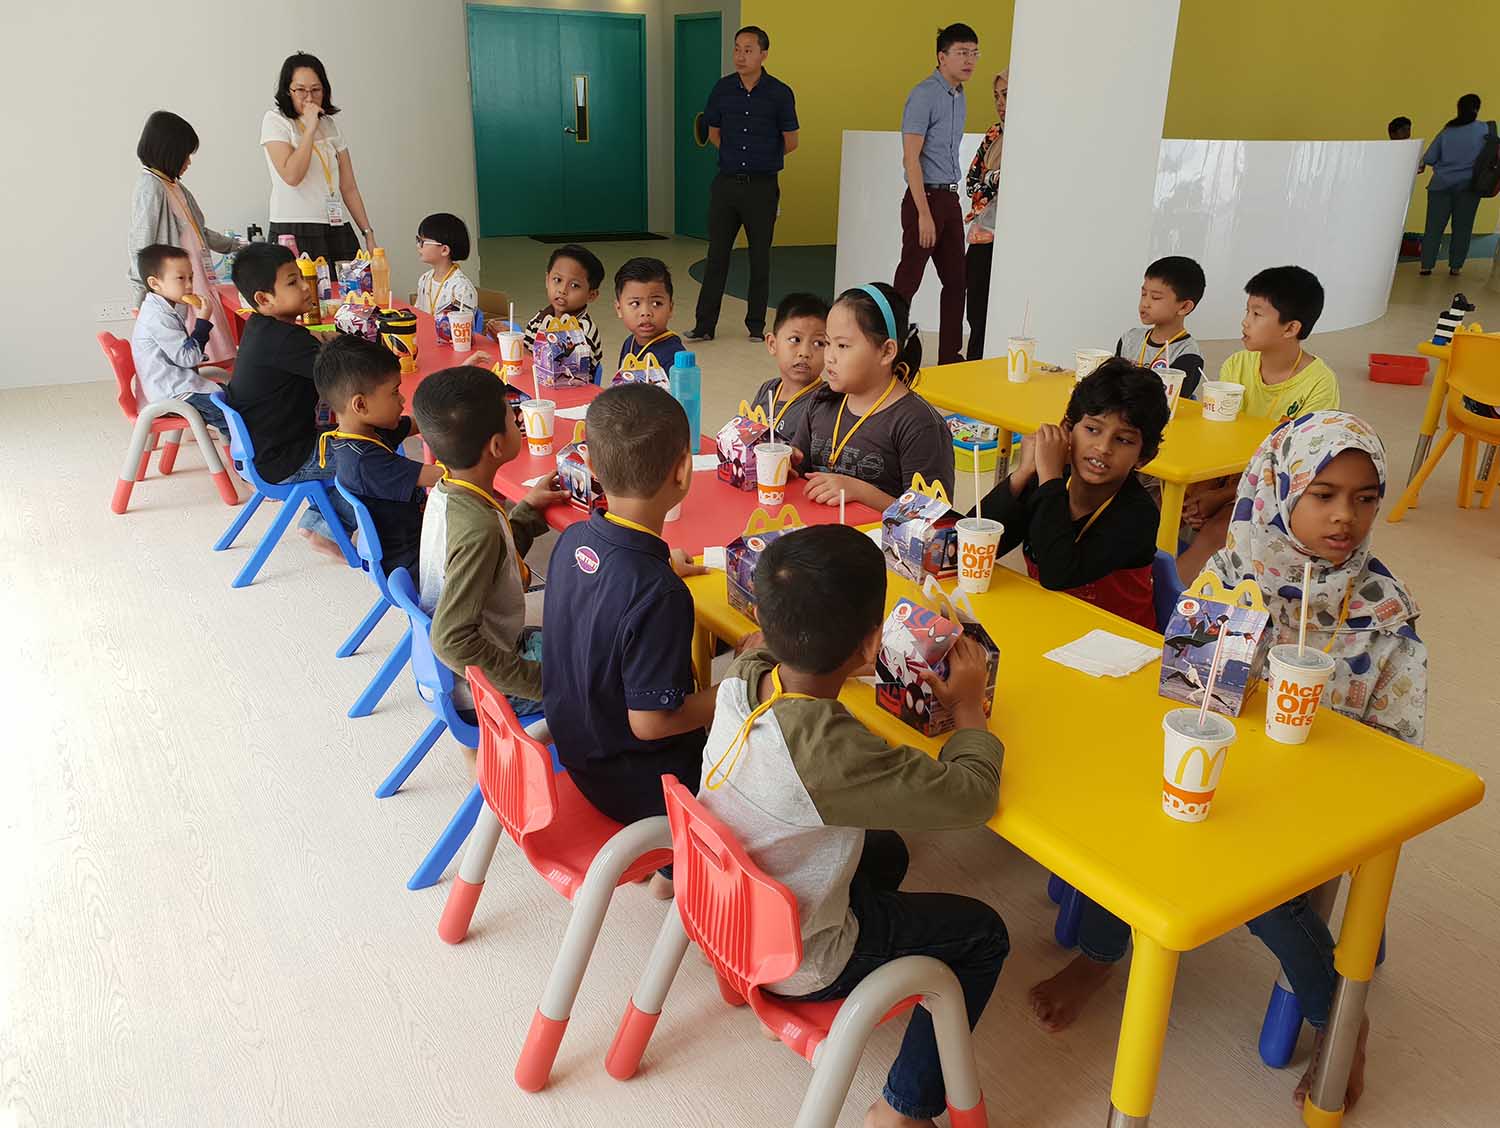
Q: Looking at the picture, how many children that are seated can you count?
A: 15